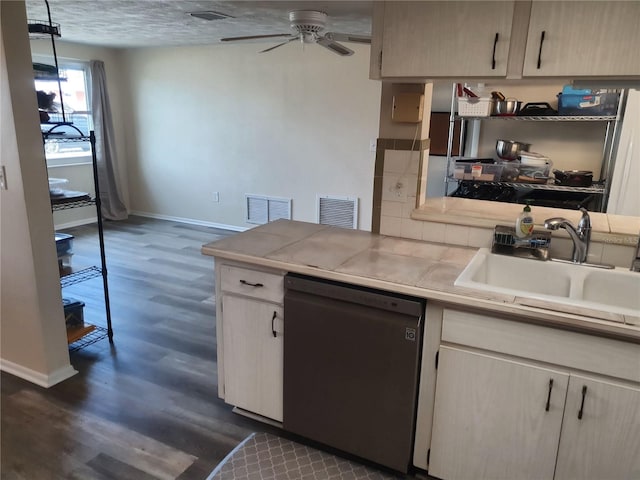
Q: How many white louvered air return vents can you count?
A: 2